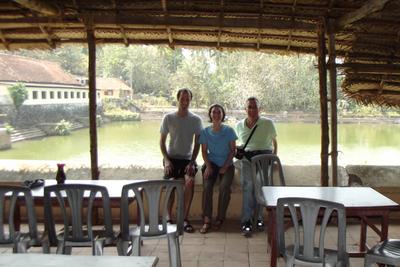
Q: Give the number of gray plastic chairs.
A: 6